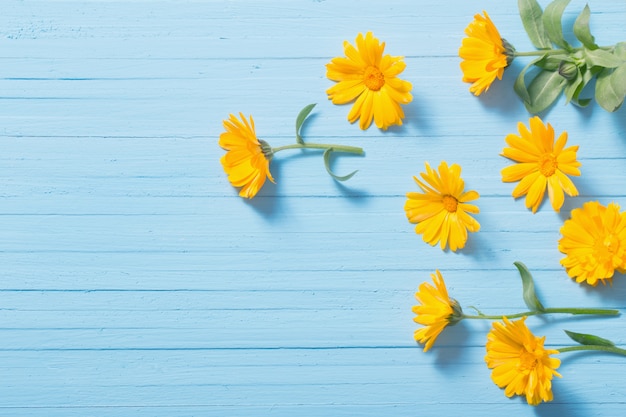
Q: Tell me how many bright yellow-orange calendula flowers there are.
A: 8